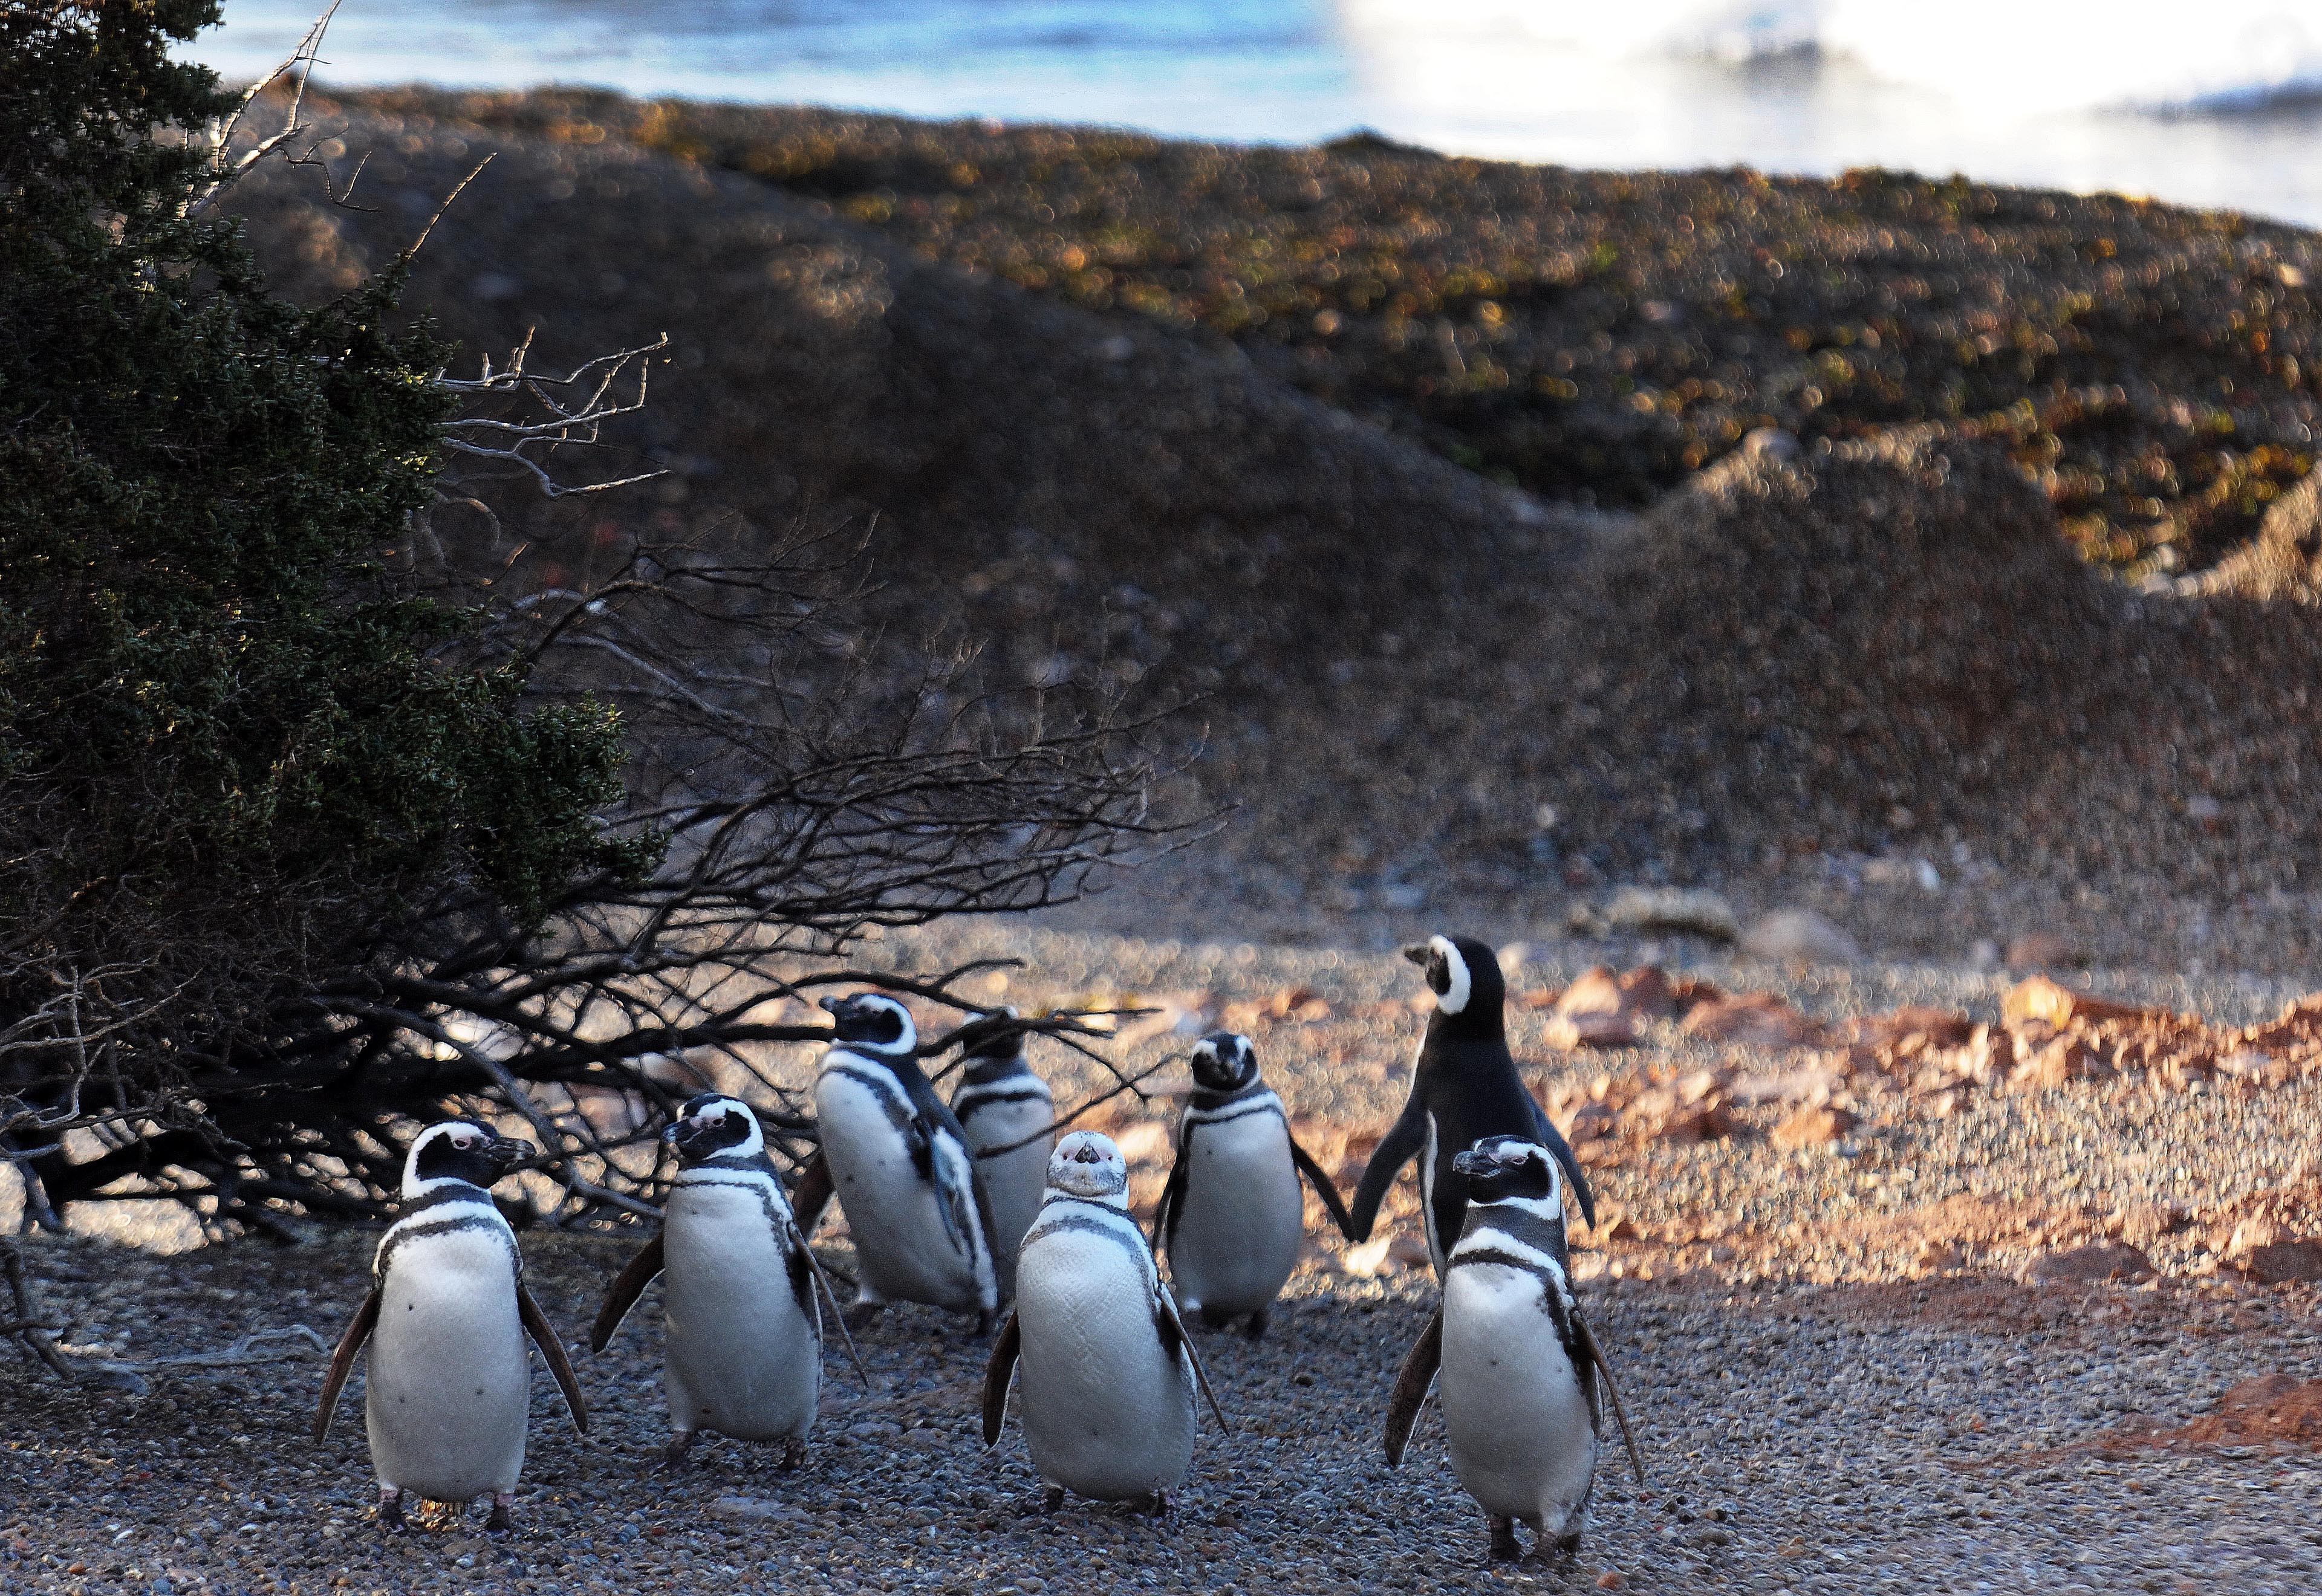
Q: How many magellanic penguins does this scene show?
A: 8